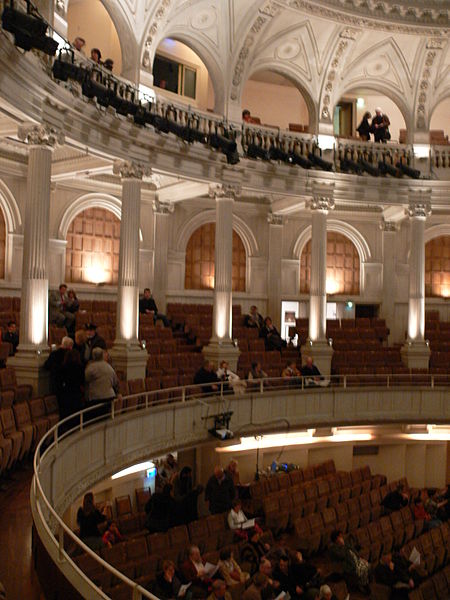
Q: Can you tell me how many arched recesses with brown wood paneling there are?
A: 5